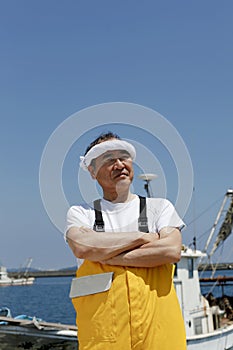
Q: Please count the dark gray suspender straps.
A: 2